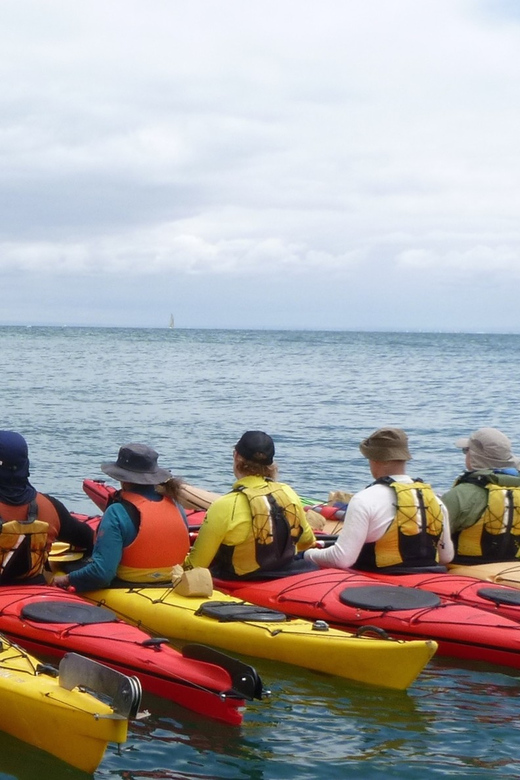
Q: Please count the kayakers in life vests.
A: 5